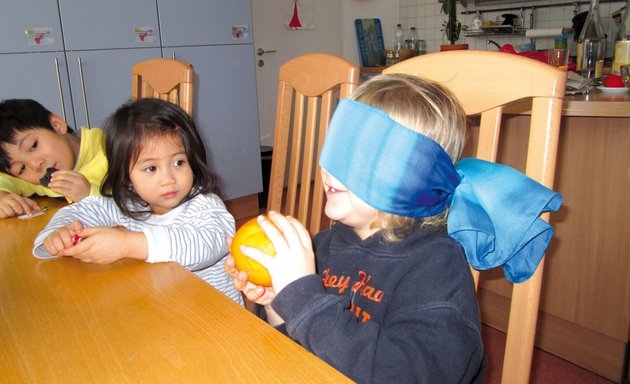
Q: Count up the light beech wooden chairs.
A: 3